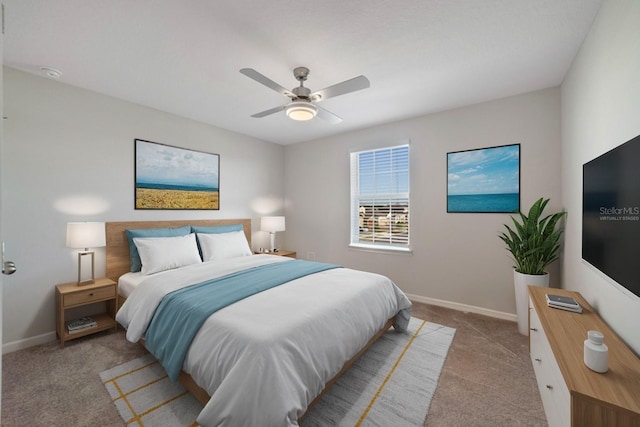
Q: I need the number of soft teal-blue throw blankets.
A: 1